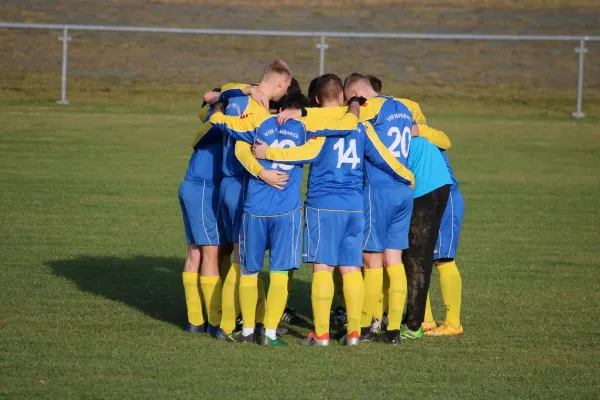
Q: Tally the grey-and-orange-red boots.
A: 2